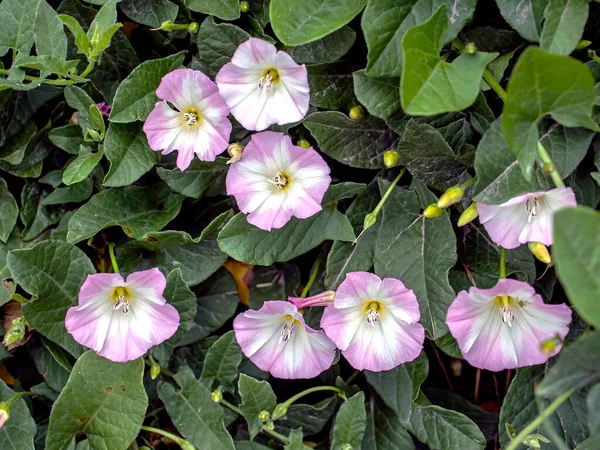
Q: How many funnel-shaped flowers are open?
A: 8